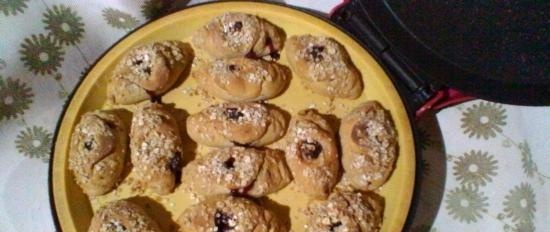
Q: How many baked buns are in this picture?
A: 13